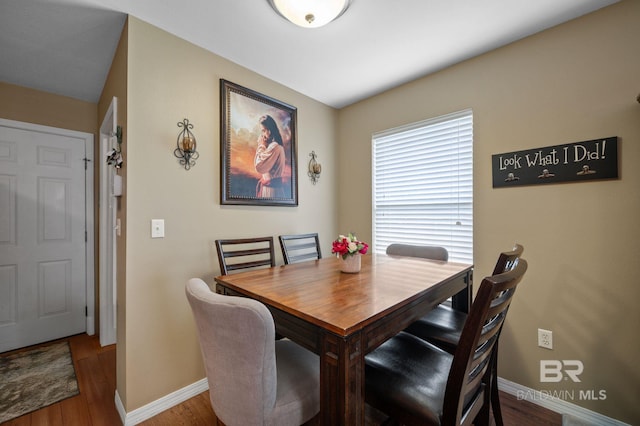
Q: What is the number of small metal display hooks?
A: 3